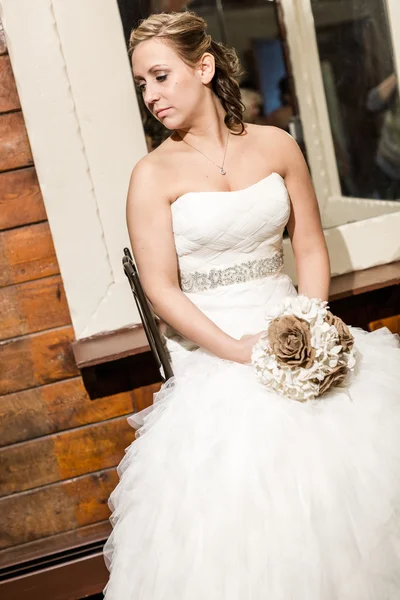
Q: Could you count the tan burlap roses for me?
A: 3